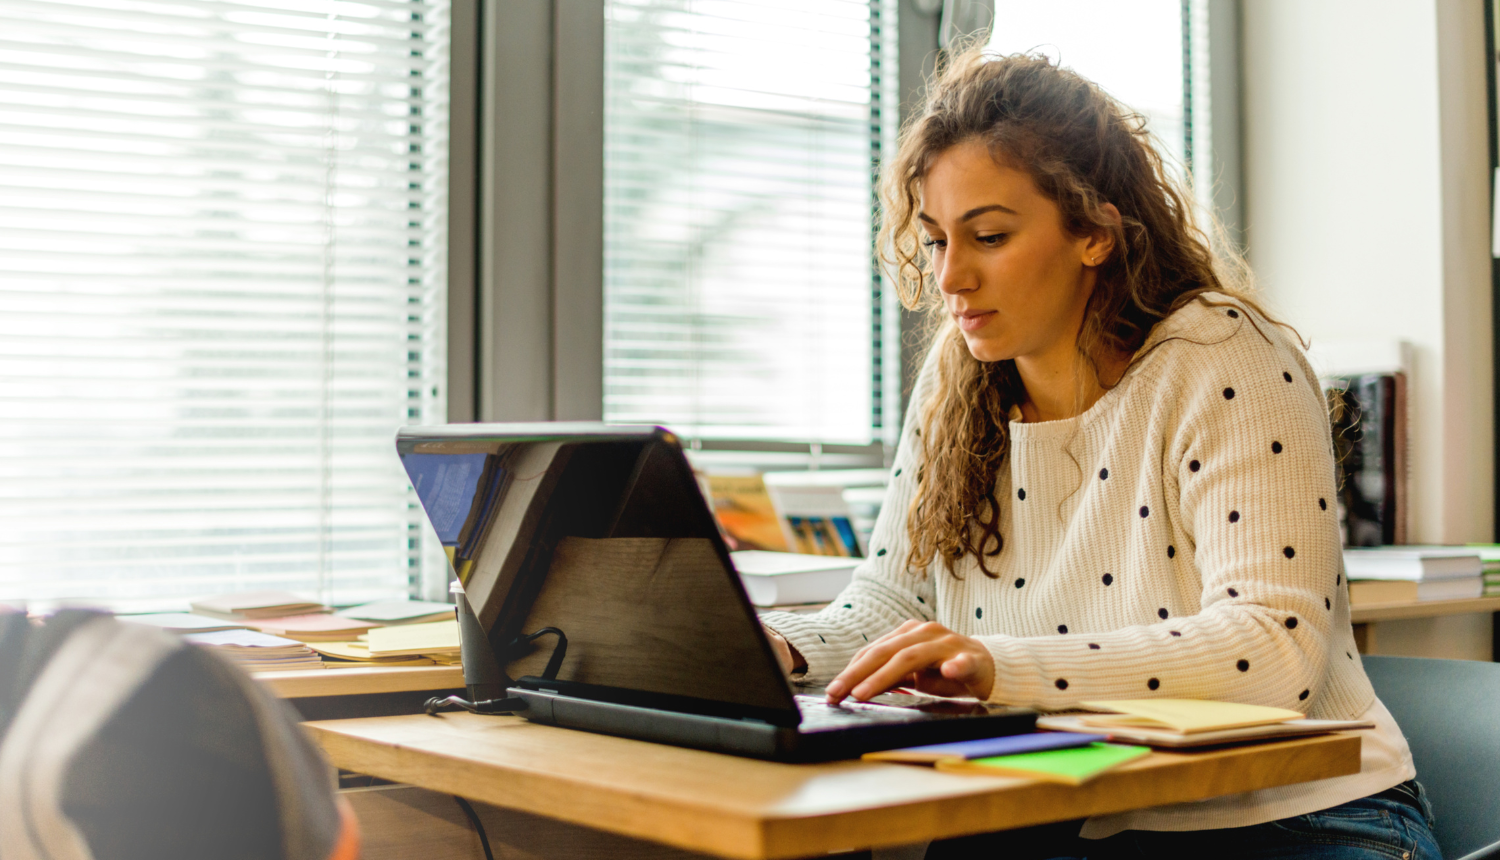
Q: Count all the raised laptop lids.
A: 1